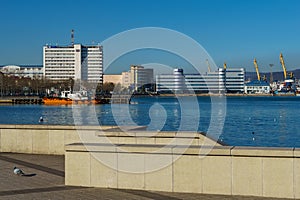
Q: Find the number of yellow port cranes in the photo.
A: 4